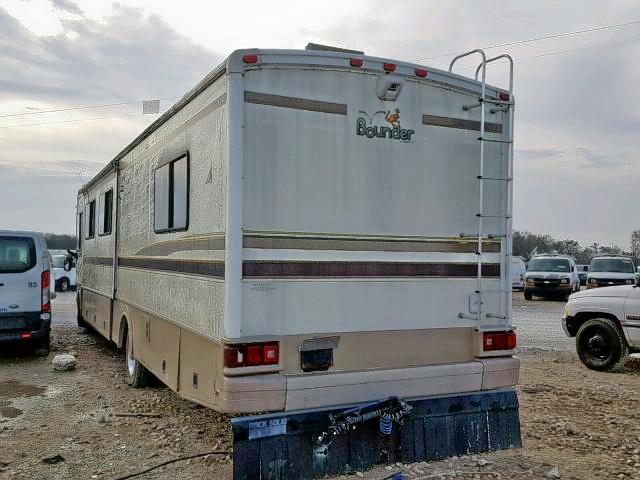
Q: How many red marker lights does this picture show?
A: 5